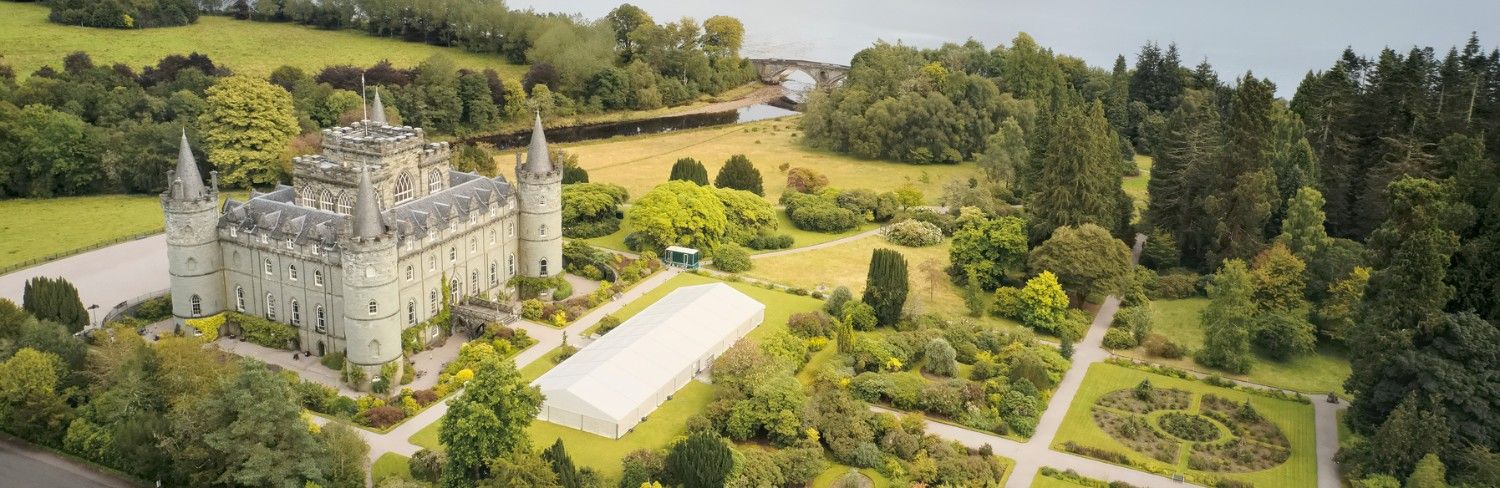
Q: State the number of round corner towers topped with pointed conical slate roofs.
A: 4